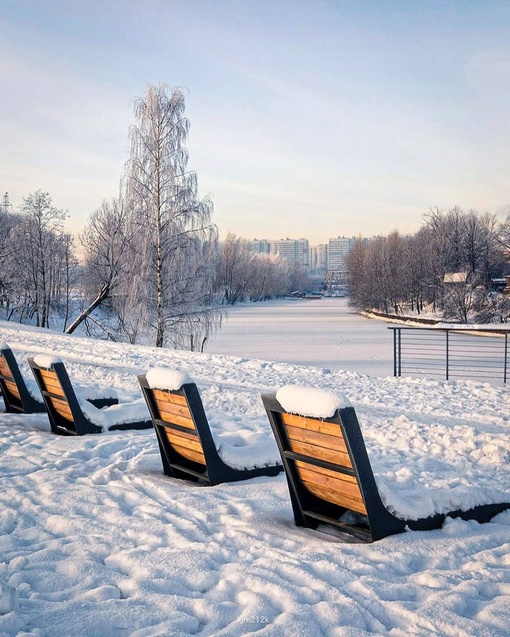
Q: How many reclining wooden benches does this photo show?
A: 4